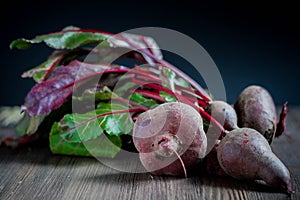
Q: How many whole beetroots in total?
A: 4